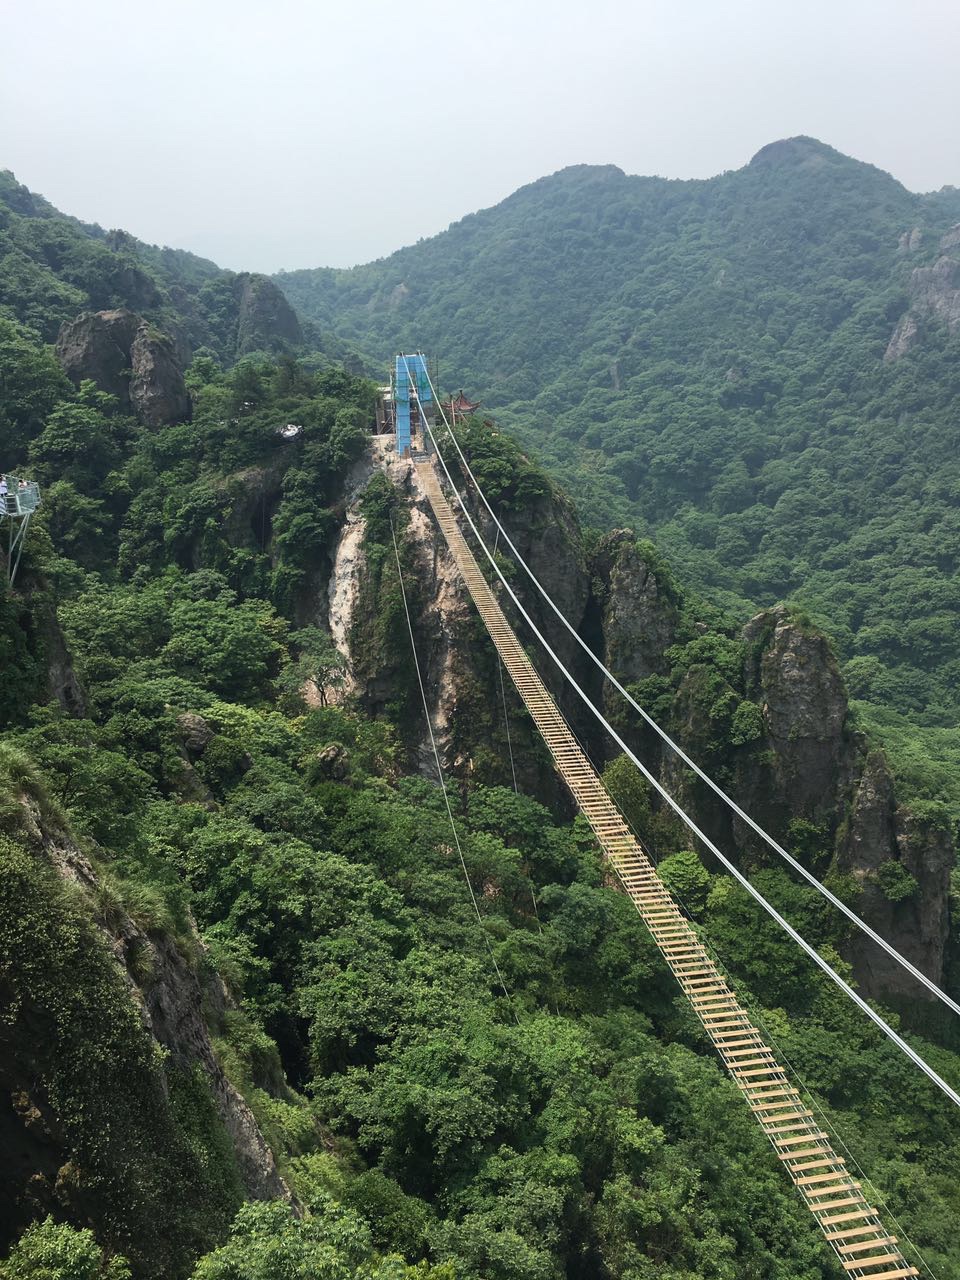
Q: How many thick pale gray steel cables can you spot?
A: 2